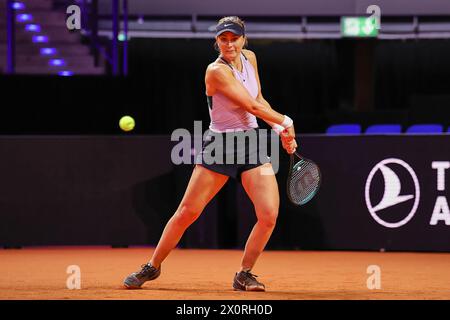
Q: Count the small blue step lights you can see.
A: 7